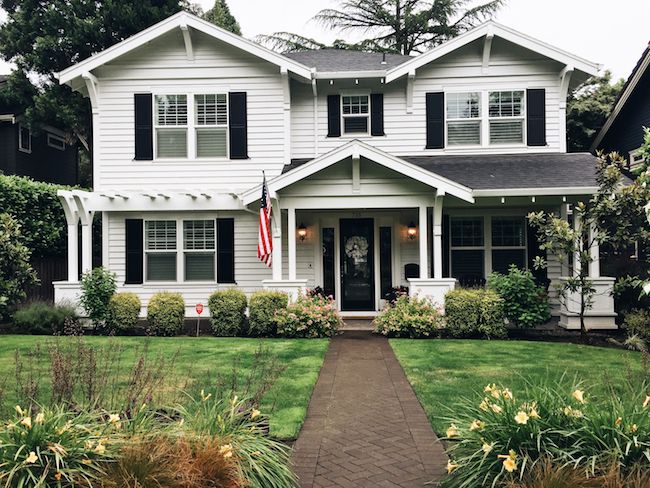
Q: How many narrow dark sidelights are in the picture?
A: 2